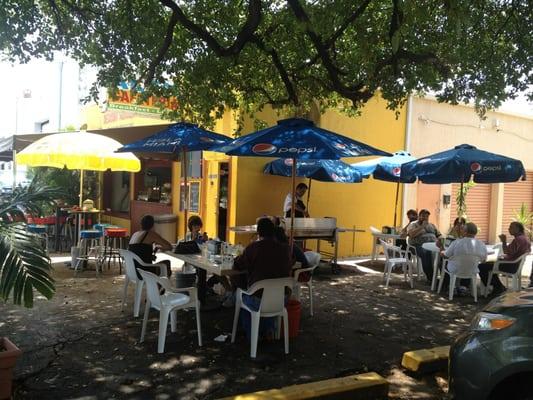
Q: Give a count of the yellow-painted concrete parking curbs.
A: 2